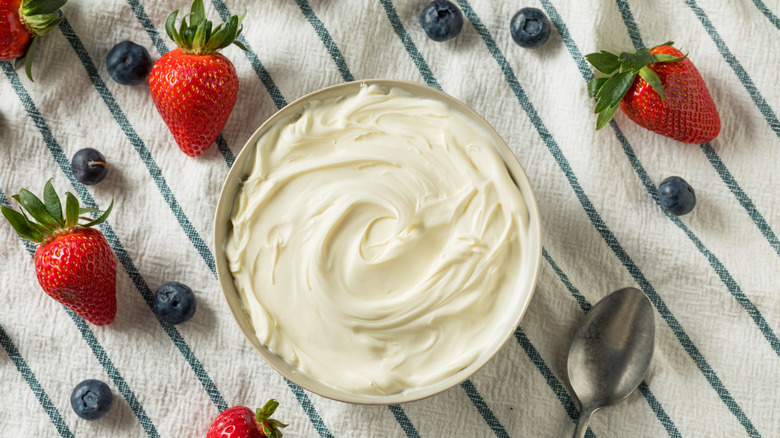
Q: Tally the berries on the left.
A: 8